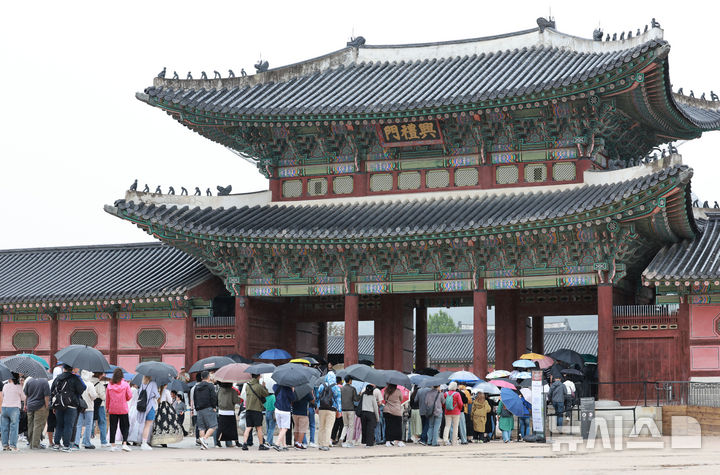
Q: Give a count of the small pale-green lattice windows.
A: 10